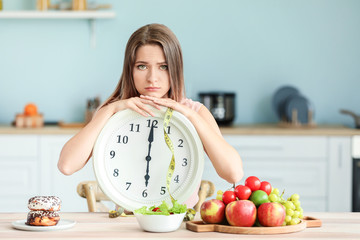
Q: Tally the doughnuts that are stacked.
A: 2